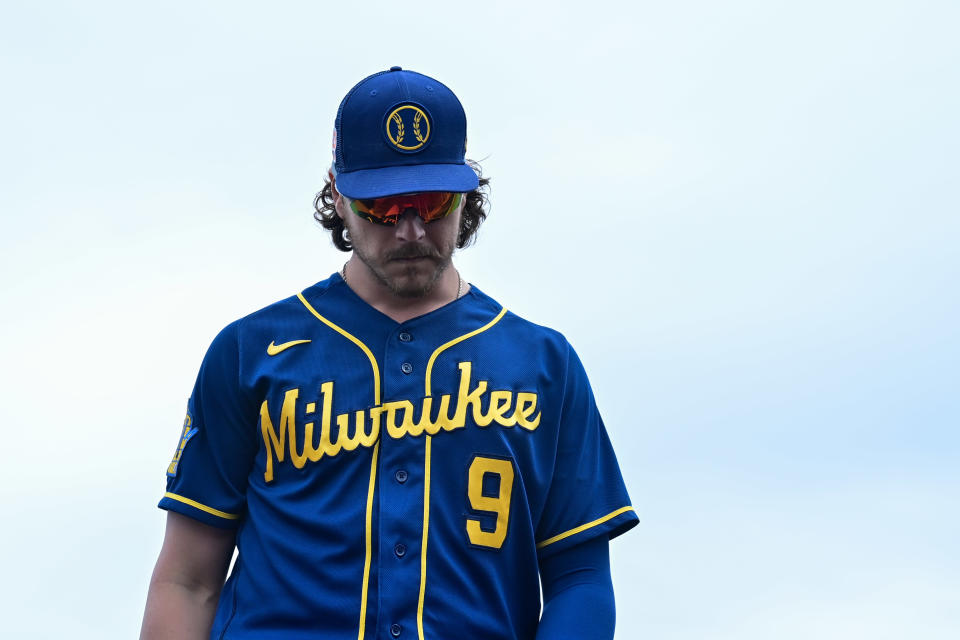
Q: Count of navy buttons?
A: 5